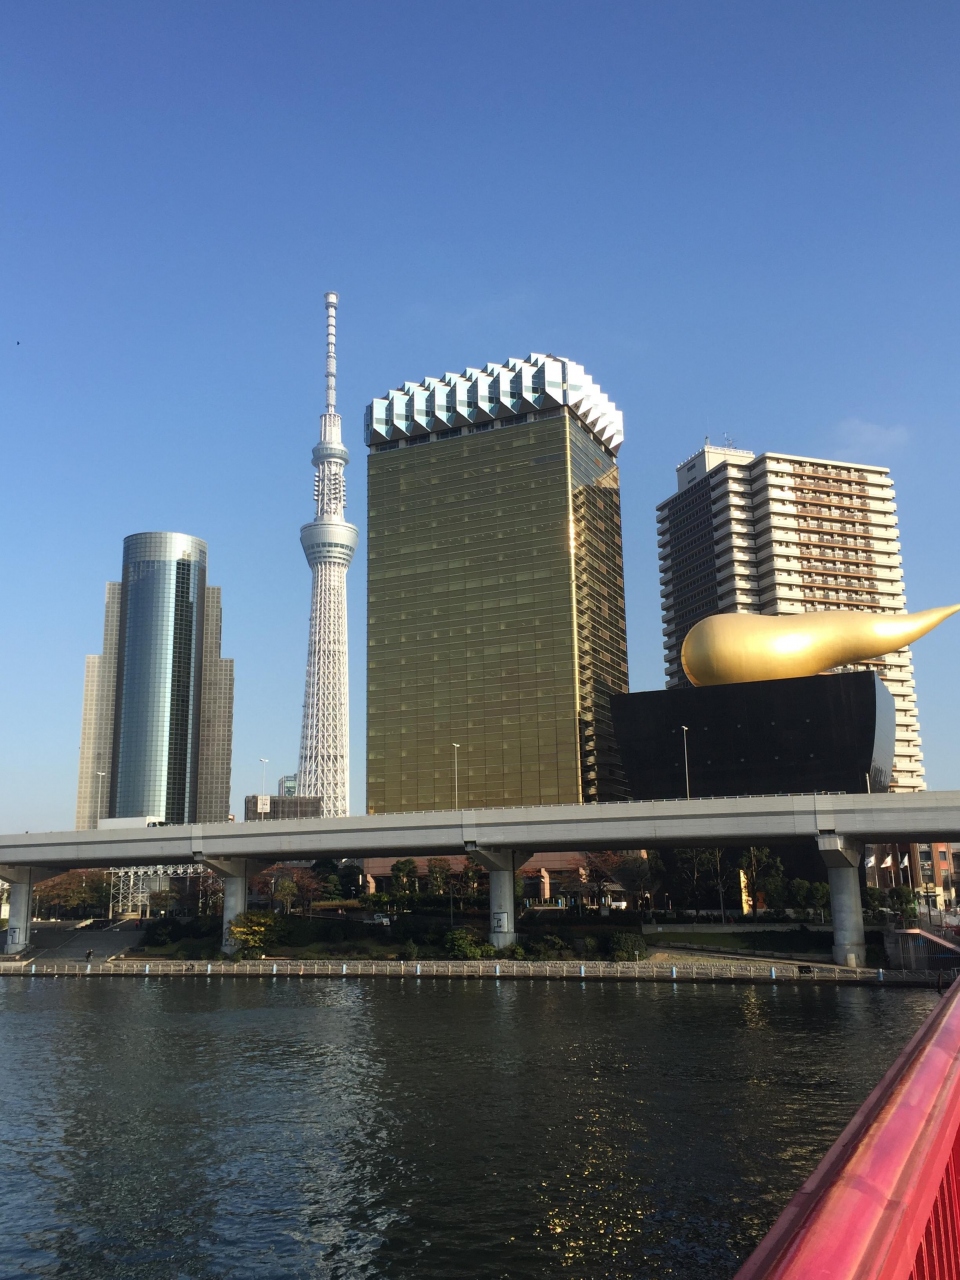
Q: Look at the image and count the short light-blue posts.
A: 12